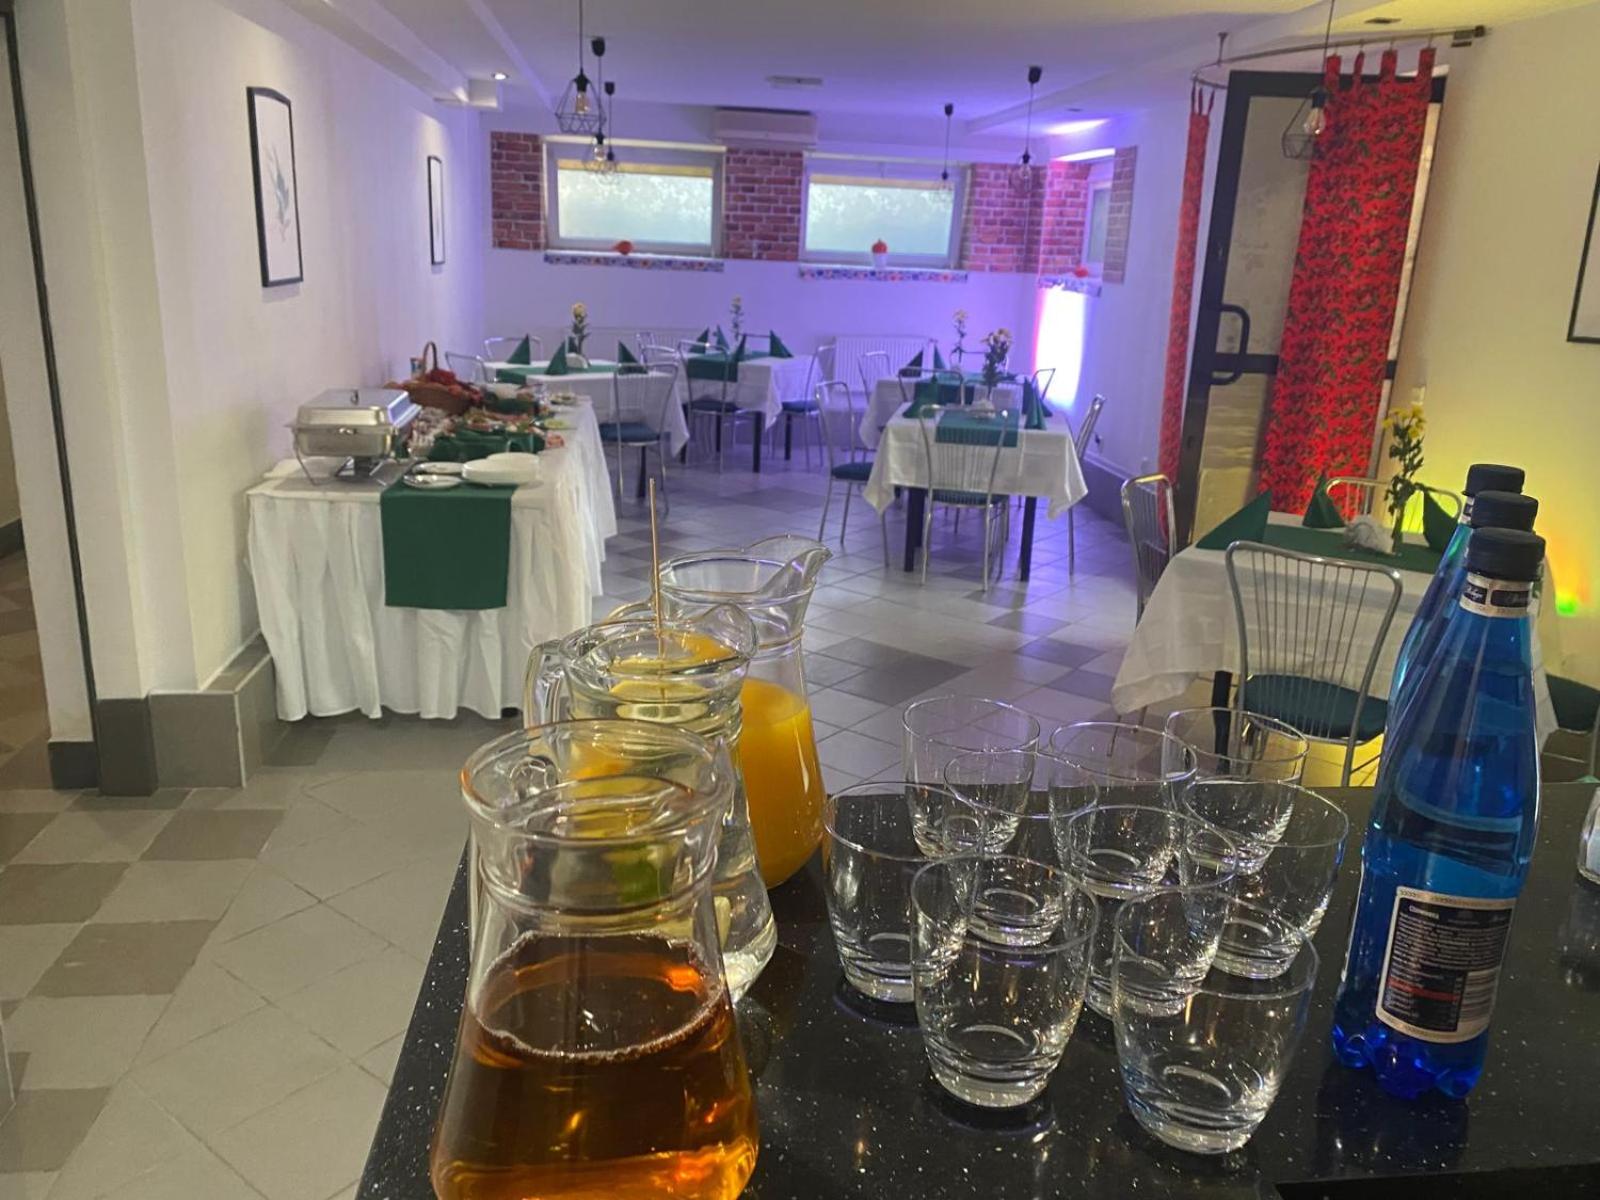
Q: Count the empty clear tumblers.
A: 9